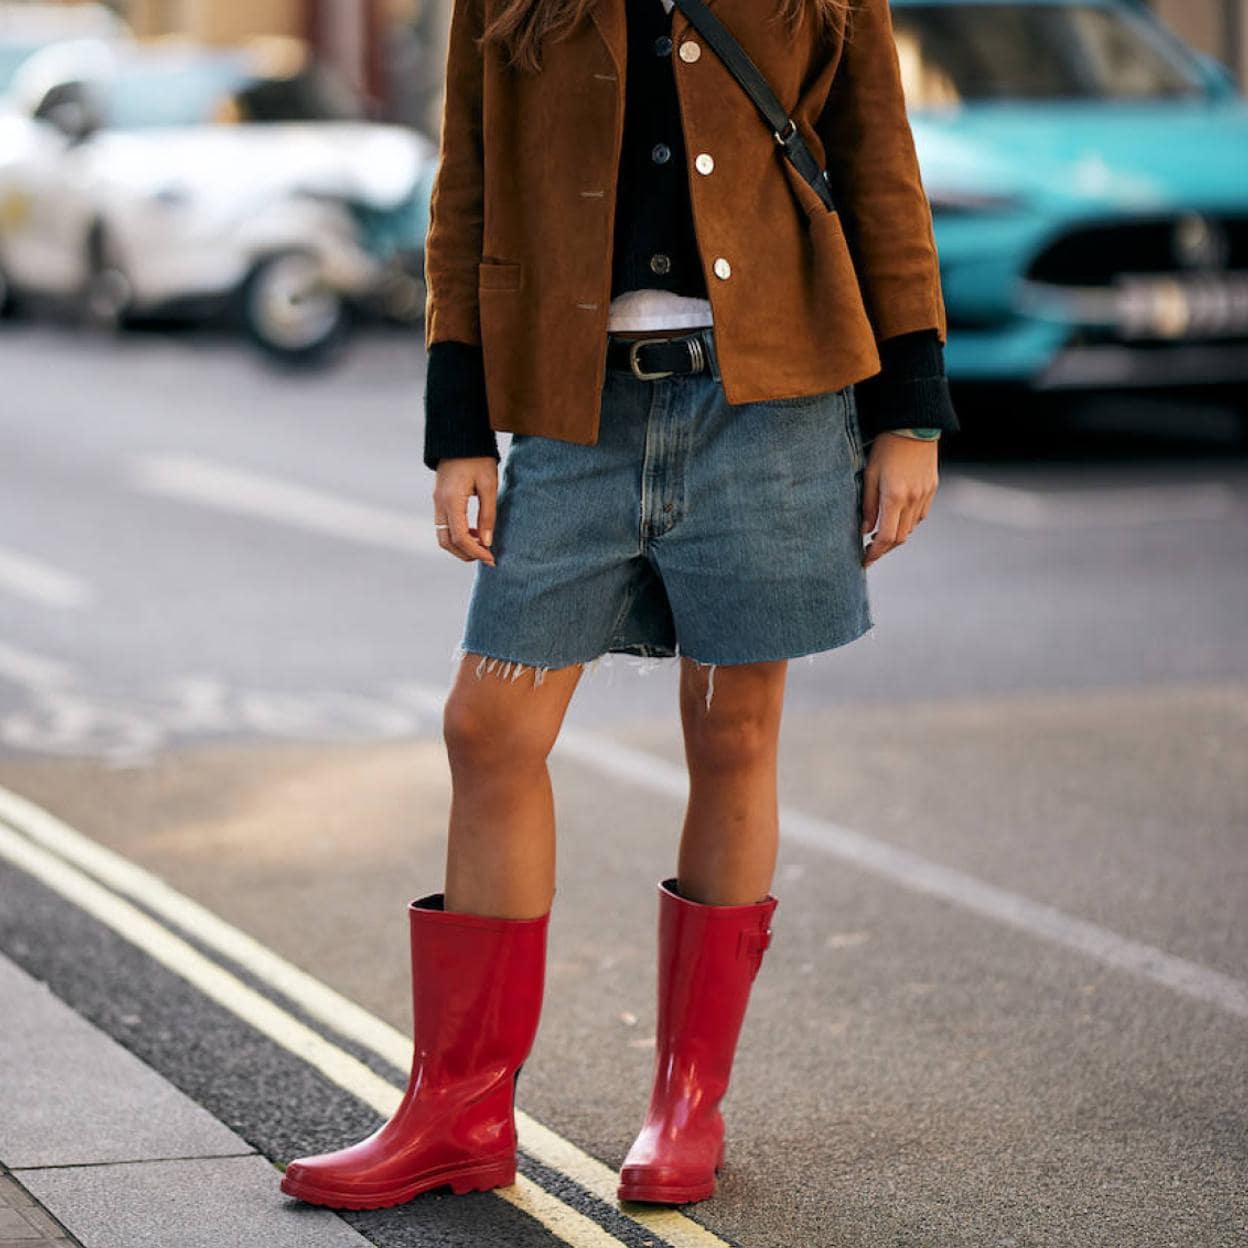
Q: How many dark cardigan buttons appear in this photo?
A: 3